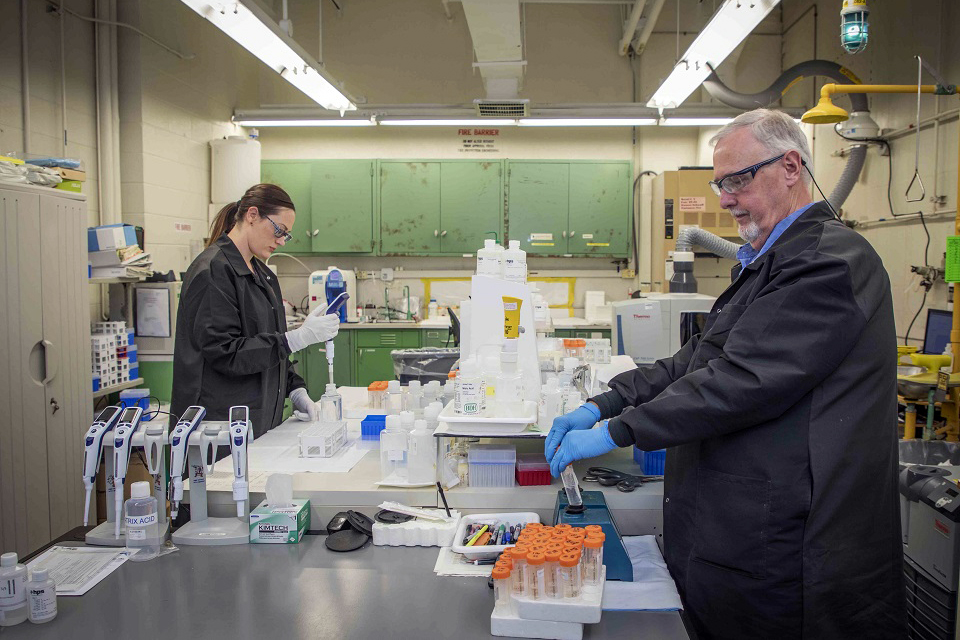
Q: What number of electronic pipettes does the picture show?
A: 5